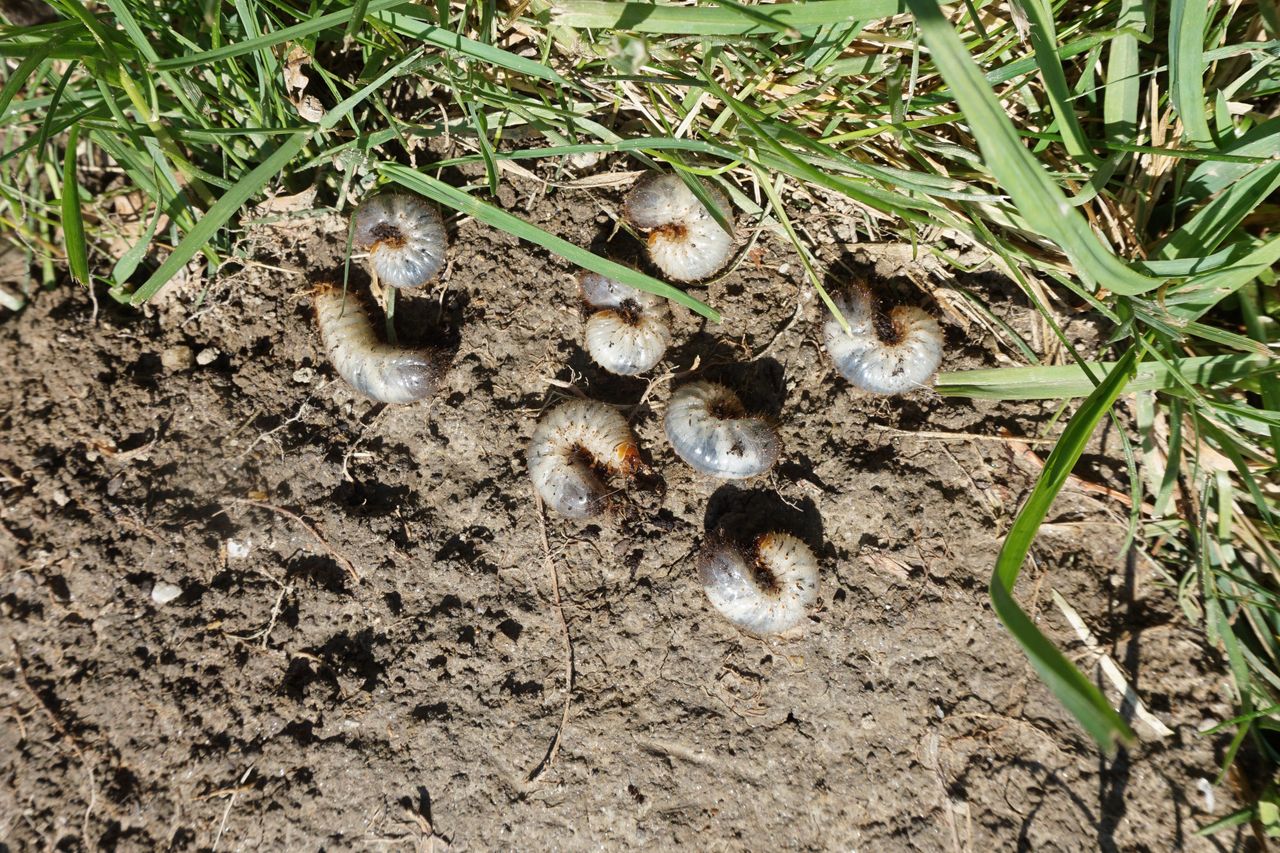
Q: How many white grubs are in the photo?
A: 8